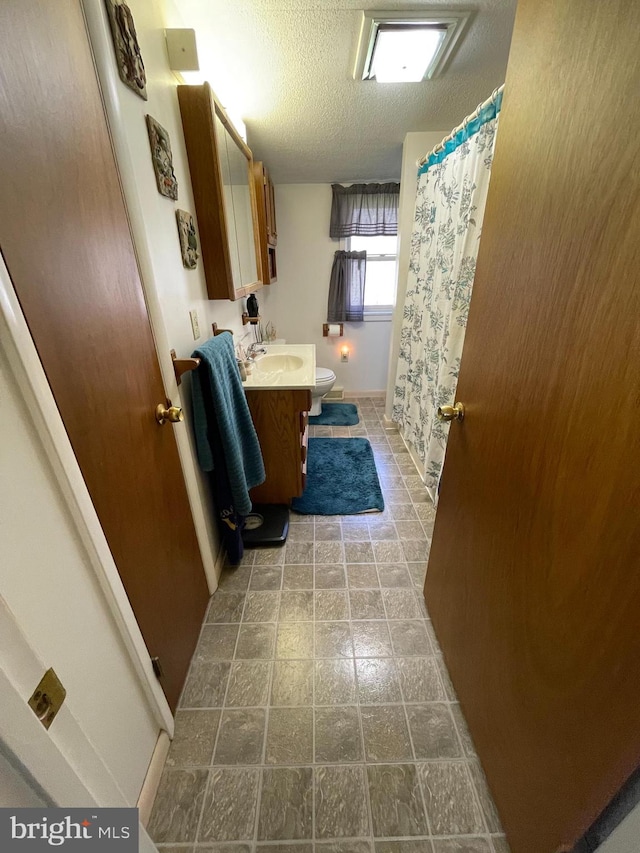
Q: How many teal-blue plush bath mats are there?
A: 2